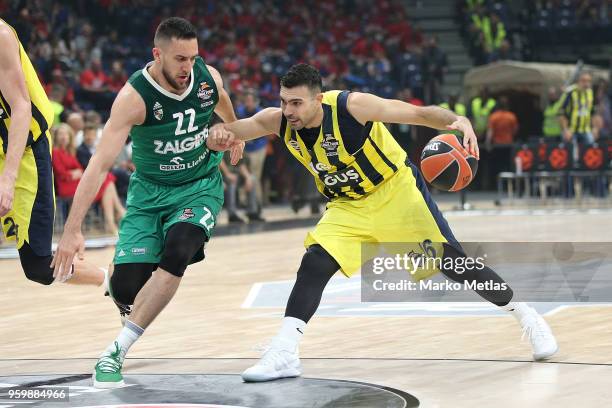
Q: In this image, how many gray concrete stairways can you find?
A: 1